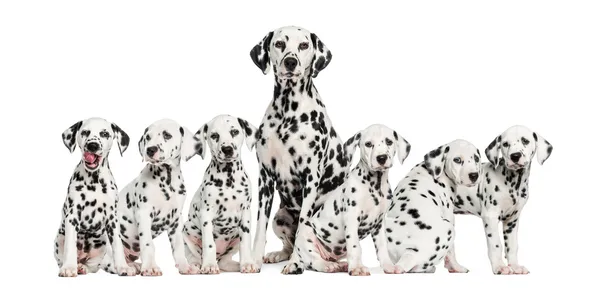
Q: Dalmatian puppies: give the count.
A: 6